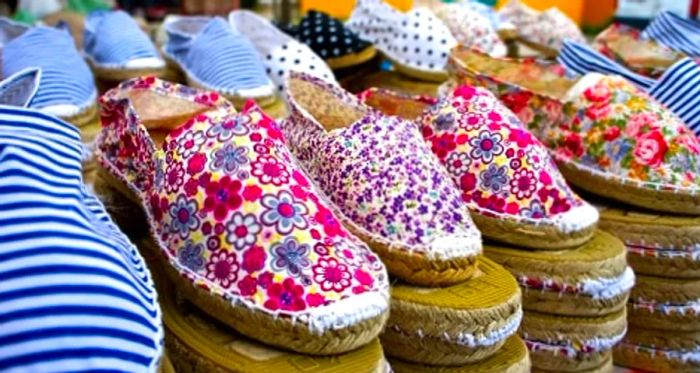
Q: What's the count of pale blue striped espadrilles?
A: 3